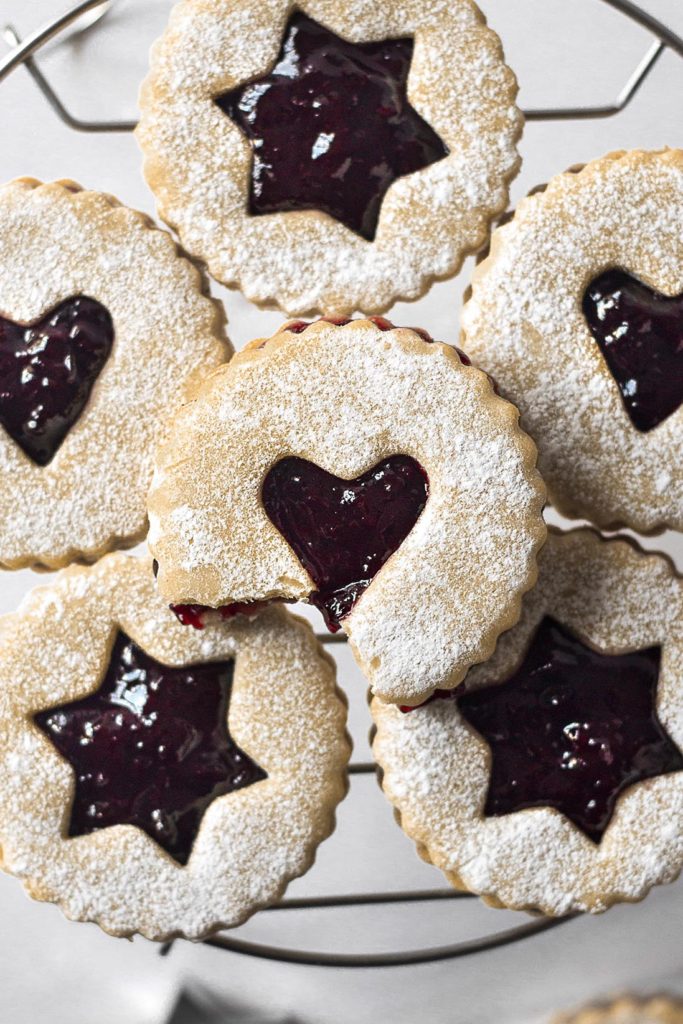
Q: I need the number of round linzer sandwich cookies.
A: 6